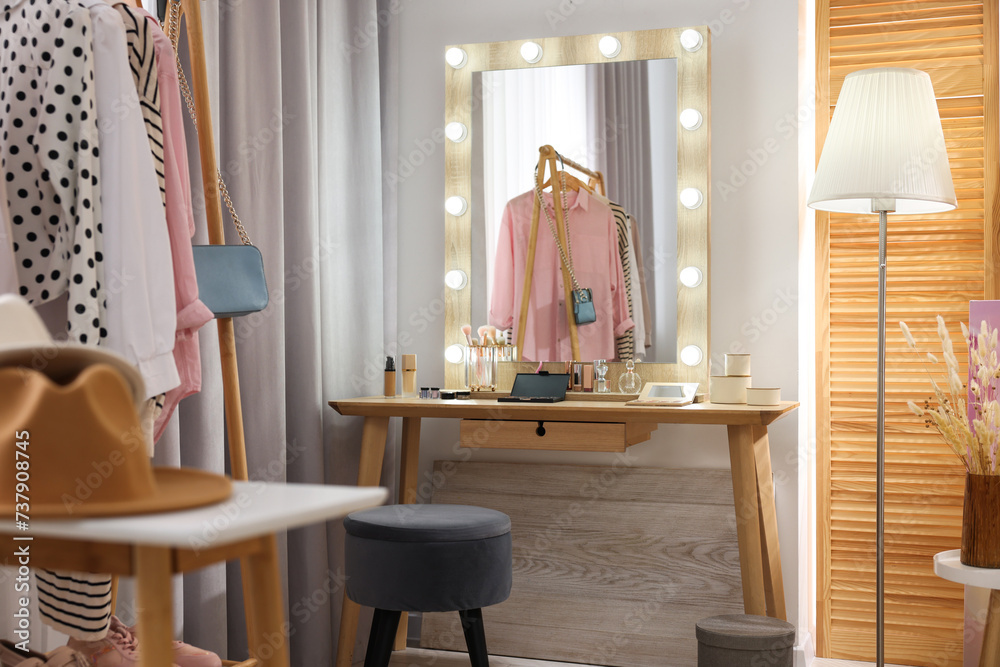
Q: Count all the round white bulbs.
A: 12